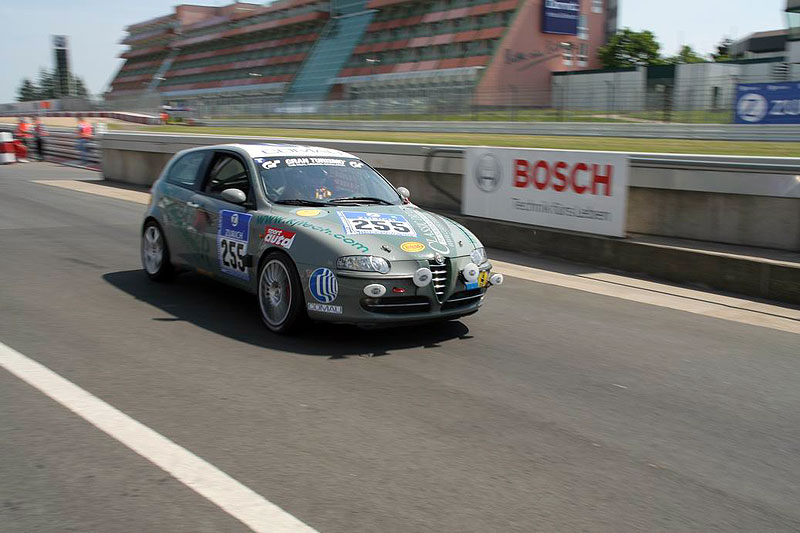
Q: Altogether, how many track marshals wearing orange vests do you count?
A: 3